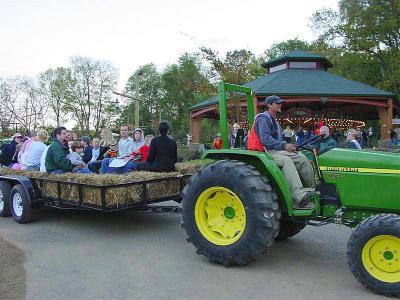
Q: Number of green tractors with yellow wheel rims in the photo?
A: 1